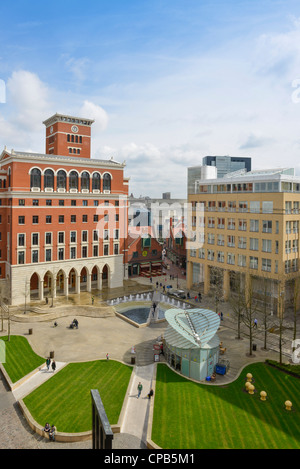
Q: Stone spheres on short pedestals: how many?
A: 5